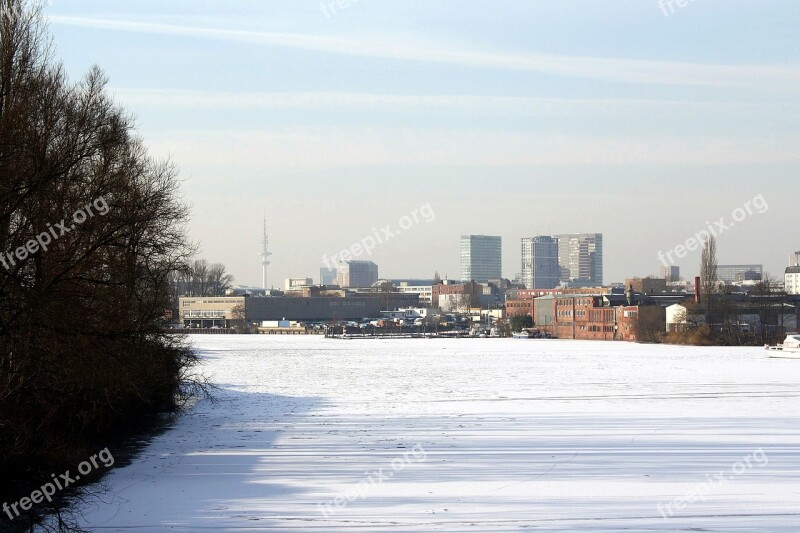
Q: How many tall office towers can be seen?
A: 3